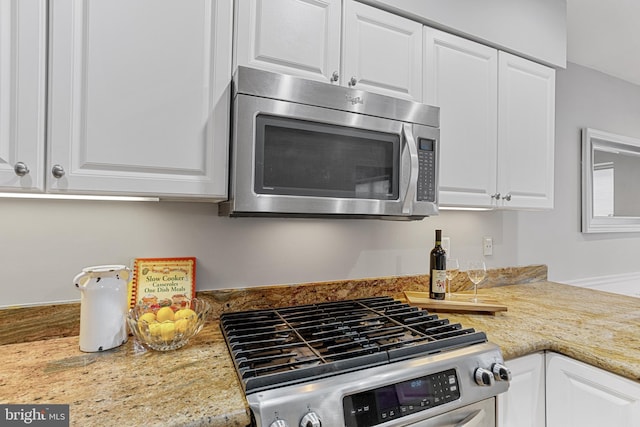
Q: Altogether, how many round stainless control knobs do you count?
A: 4